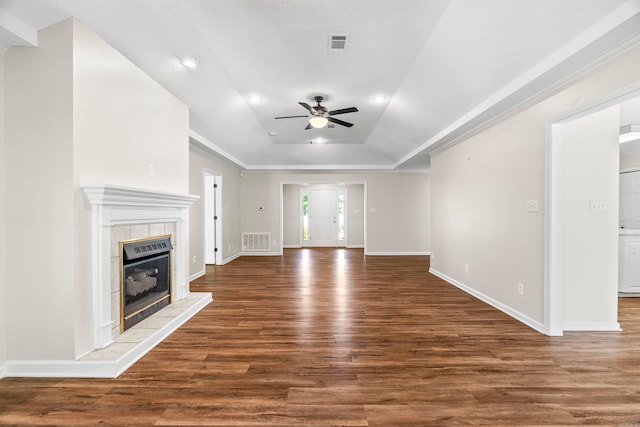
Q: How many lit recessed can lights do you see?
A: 4